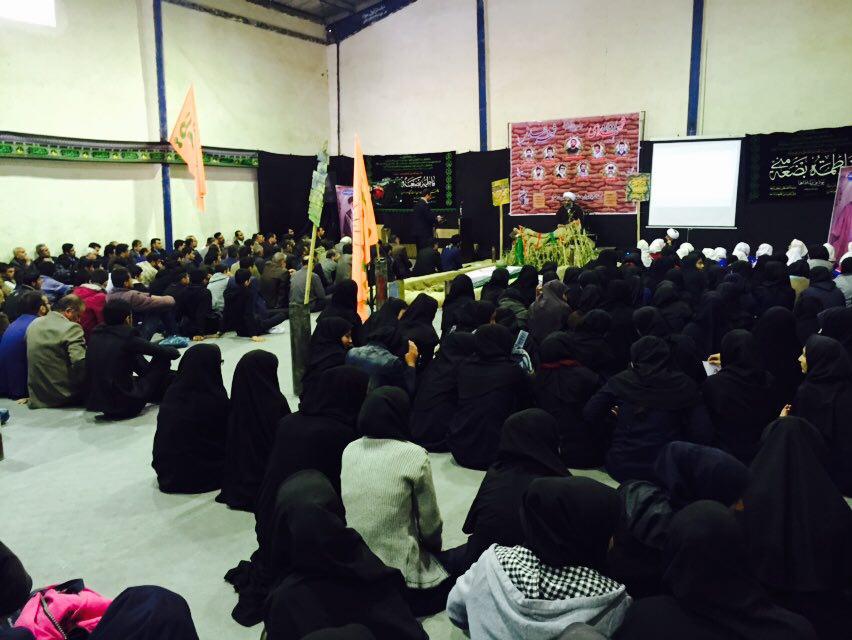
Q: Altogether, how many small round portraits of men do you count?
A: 9